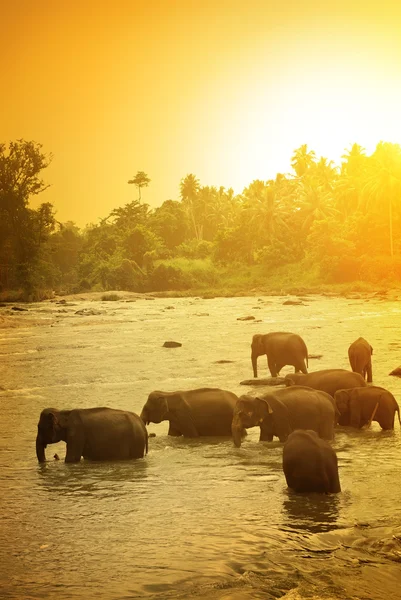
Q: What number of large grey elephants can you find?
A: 8